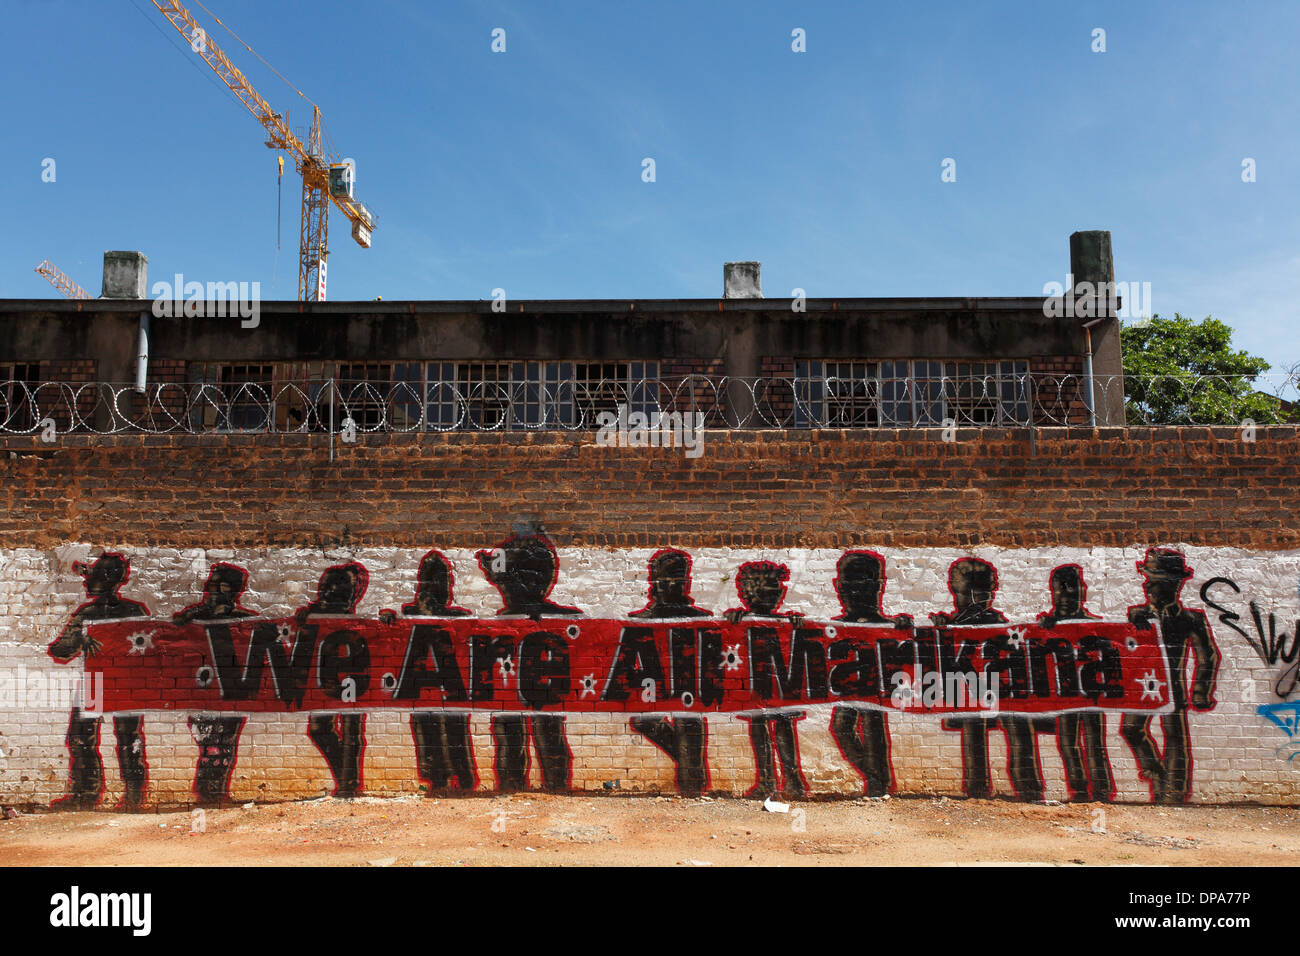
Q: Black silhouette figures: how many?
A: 11